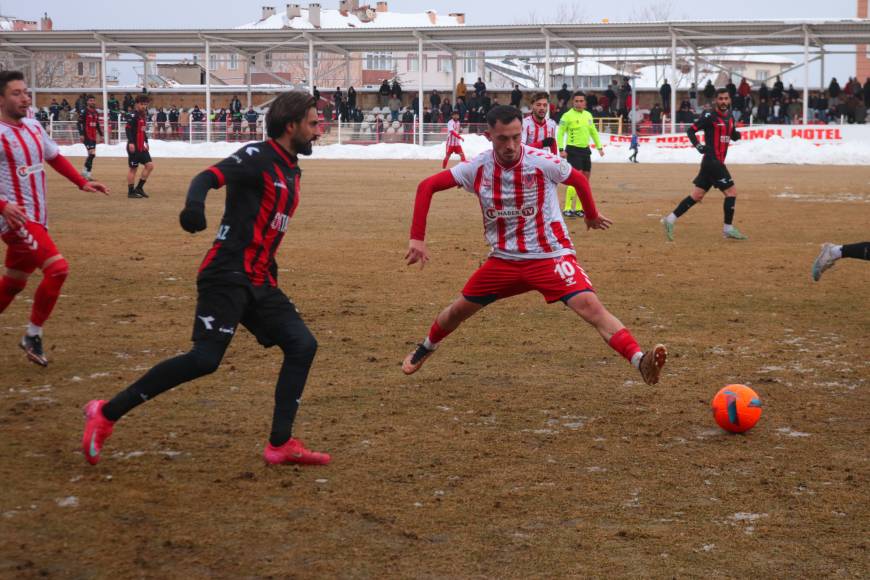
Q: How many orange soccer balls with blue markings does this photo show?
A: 1